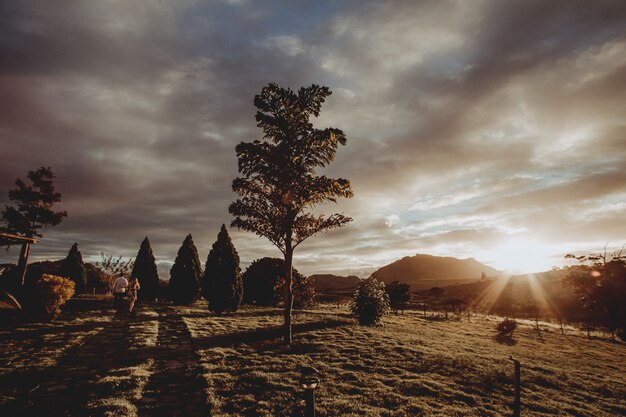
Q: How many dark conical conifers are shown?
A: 4